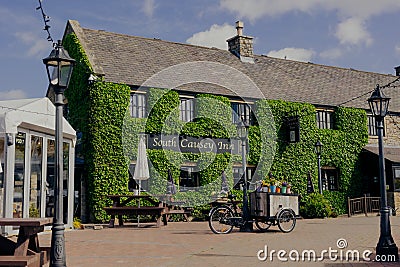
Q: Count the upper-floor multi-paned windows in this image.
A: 5